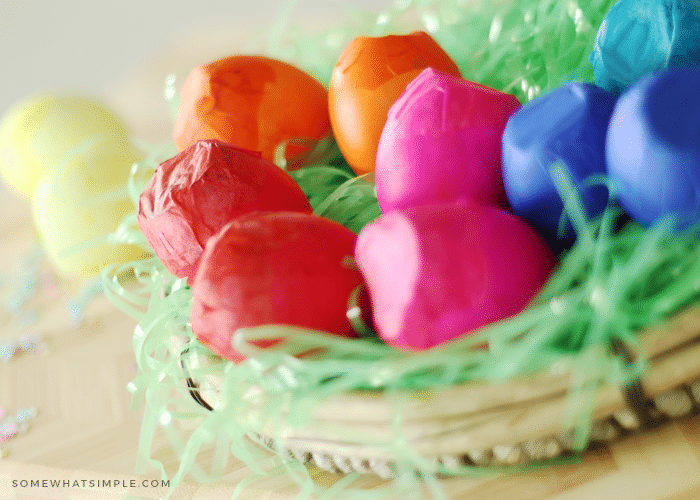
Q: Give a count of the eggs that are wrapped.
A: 11